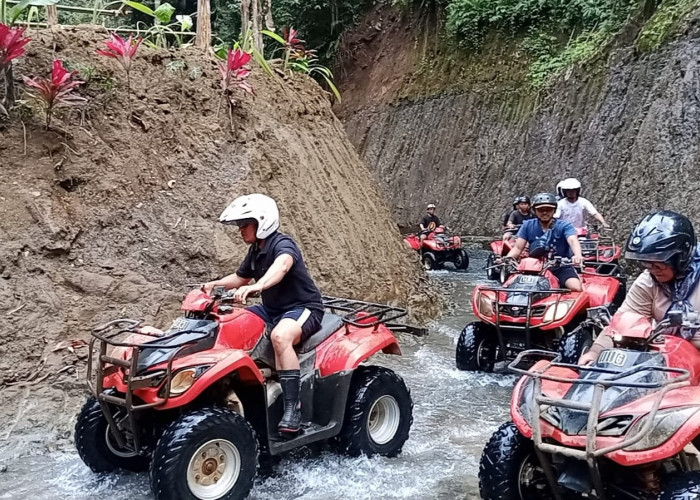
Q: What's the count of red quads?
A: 6